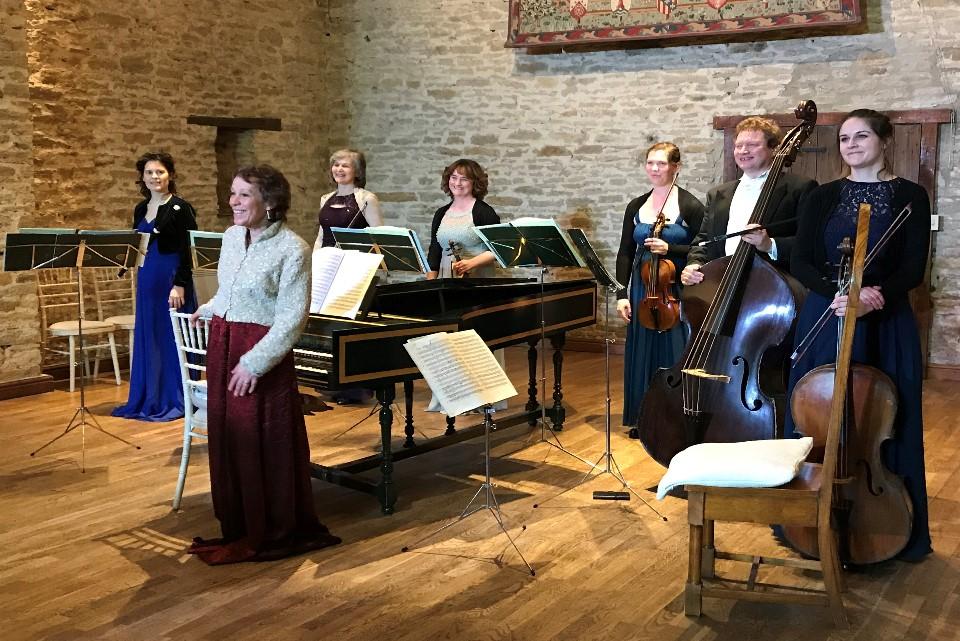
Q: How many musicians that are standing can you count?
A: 7